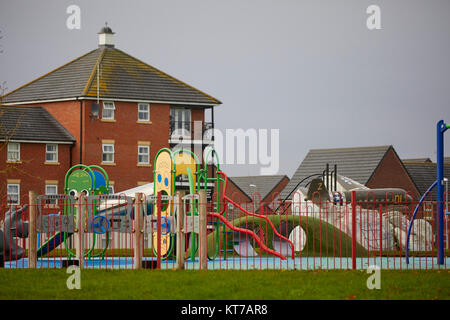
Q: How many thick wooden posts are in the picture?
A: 5